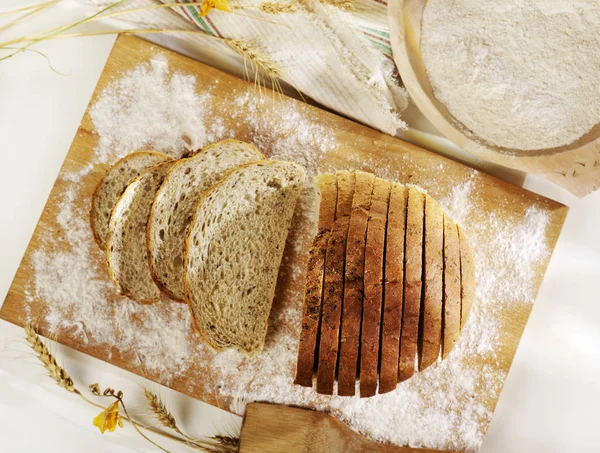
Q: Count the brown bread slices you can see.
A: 13